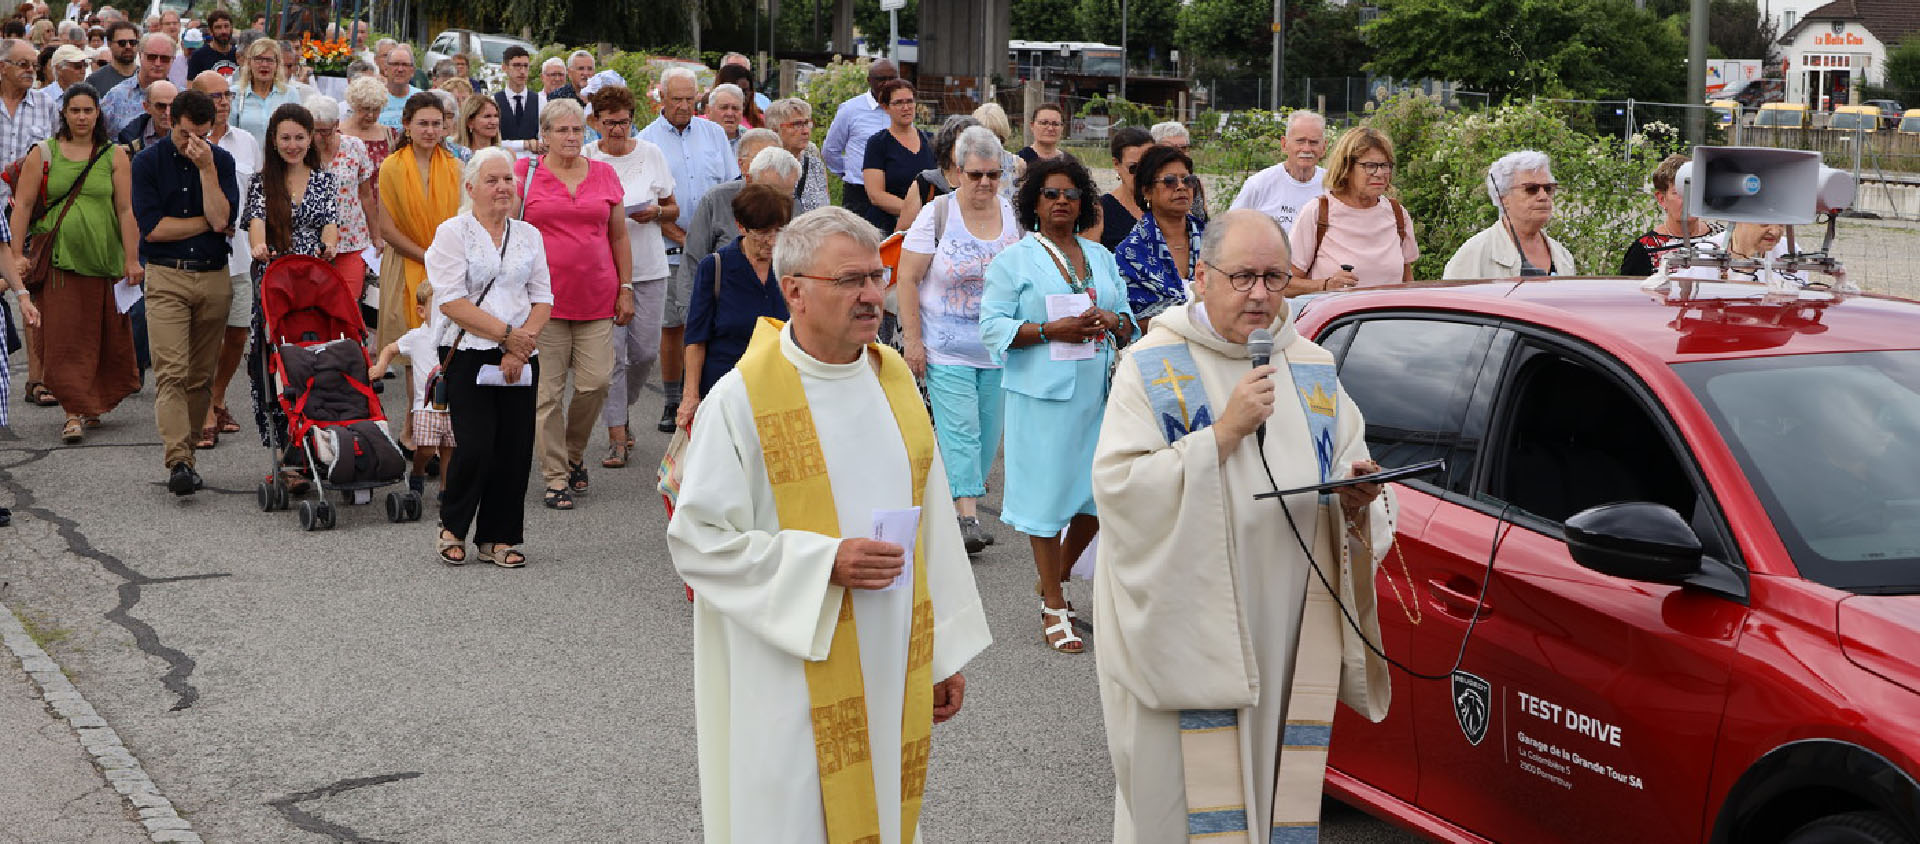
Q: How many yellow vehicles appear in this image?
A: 4